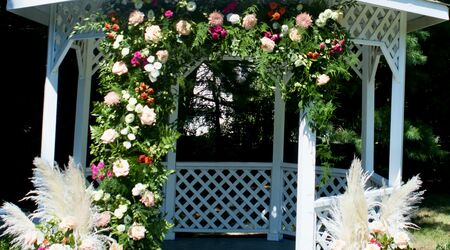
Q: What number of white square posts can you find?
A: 7